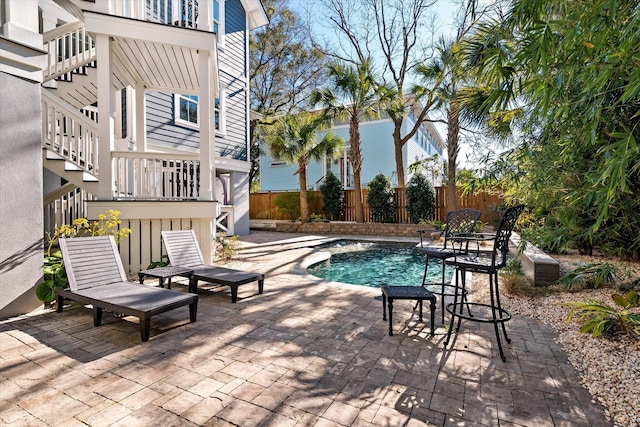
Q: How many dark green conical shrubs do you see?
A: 3